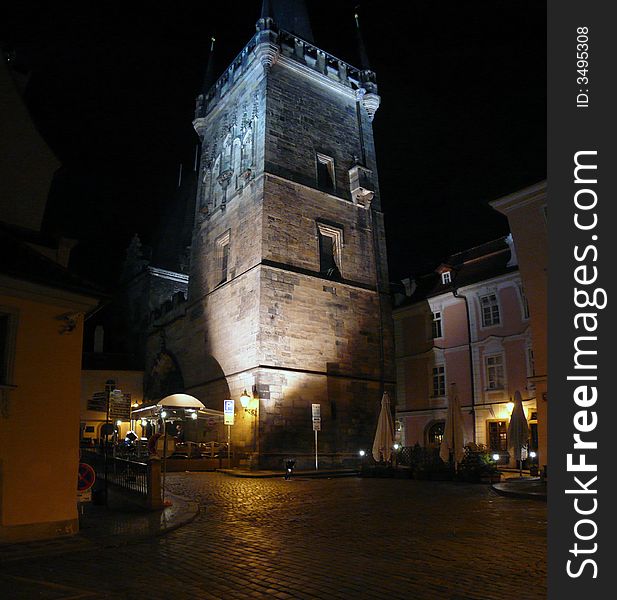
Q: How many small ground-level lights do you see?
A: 4